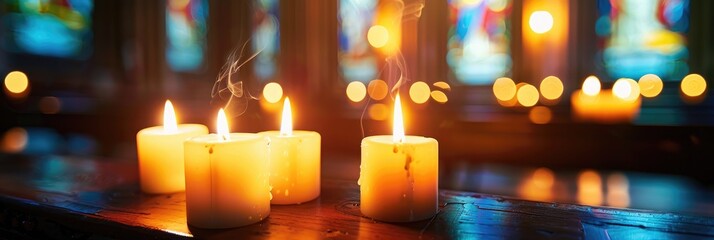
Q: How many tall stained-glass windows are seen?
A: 6